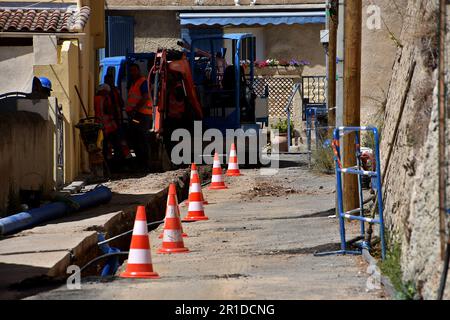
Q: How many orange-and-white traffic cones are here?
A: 7